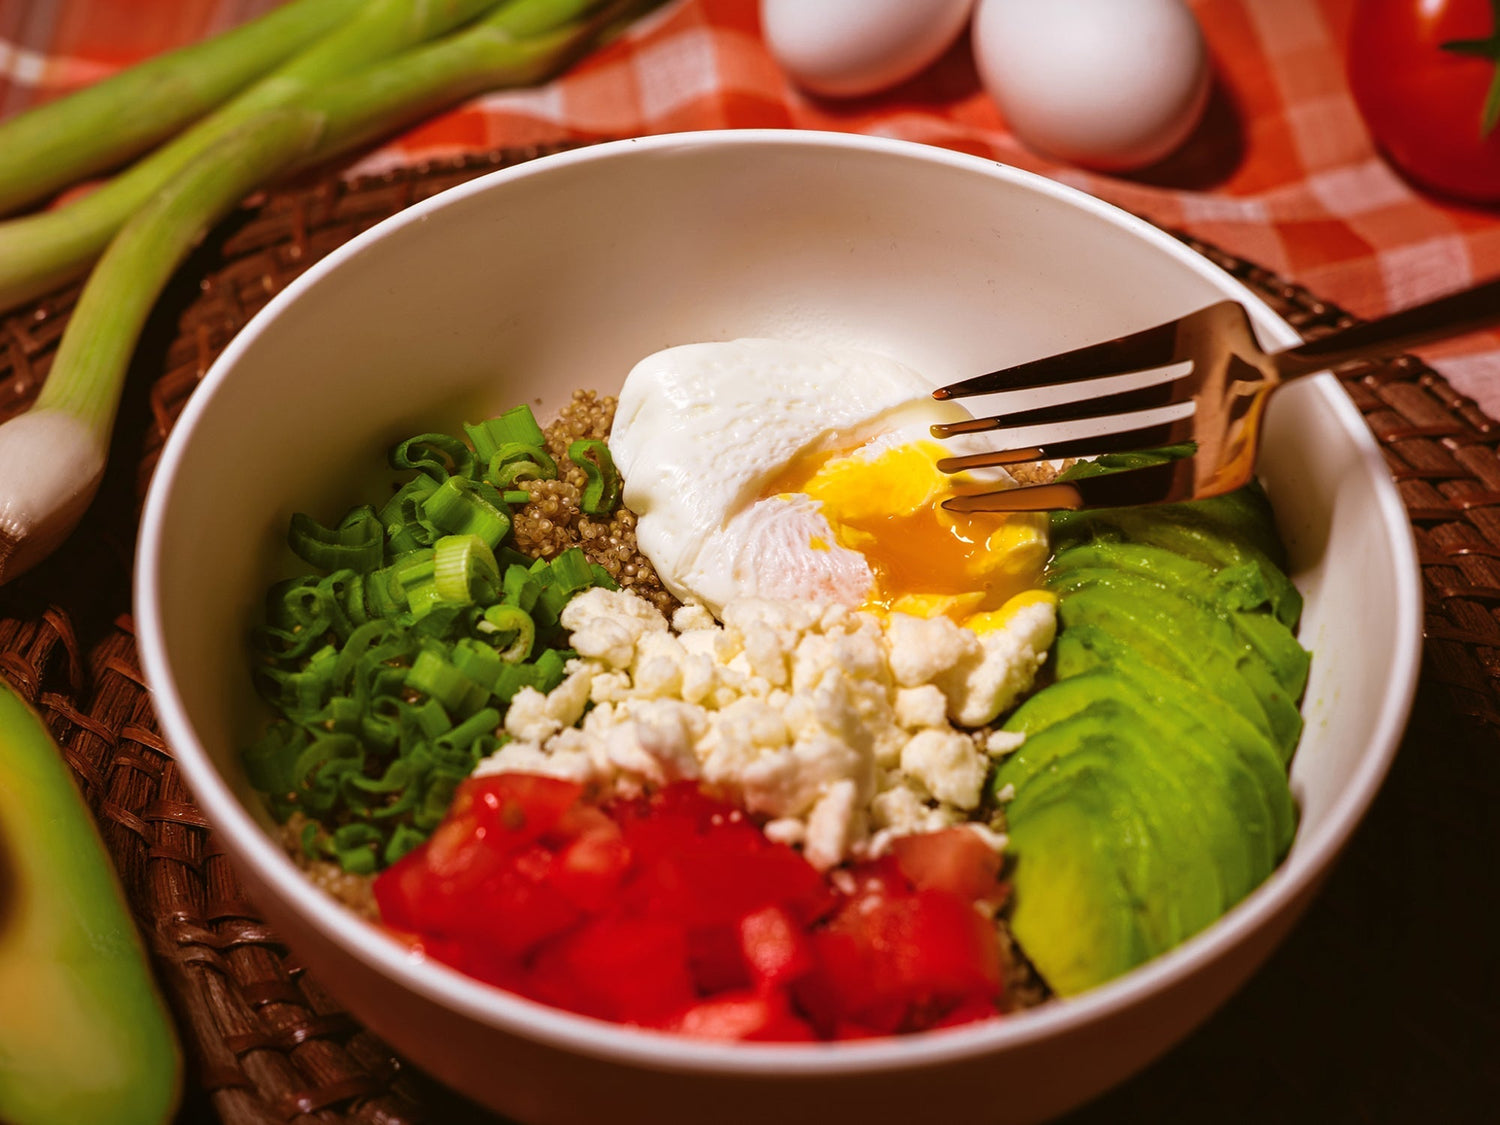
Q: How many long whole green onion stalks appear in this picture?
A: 3